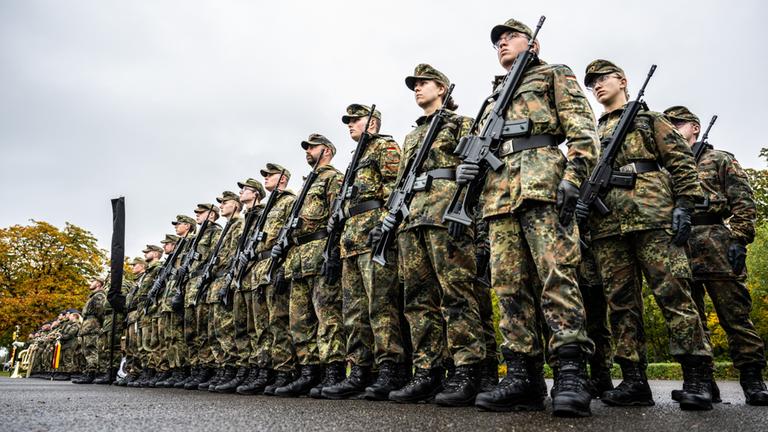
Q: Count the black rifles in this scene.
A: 11